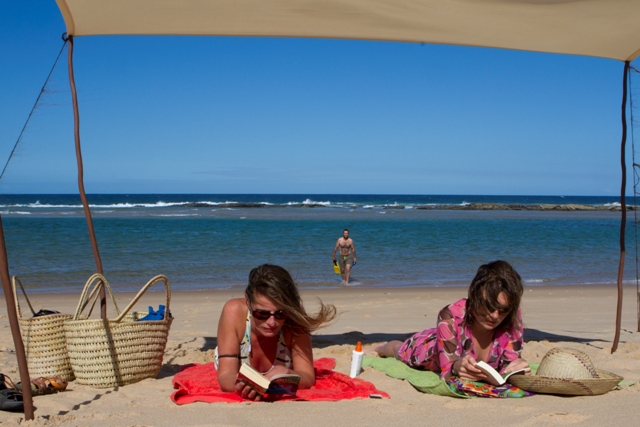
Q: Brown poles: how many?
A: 3